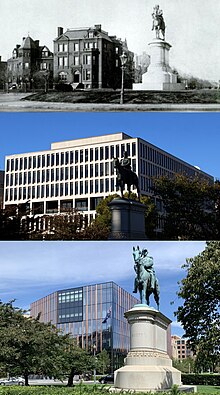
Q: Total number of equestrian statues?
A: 3